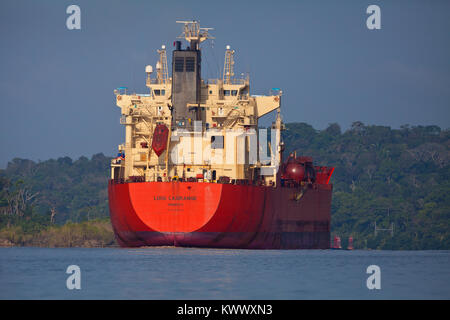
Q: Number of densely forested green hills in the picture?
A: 2